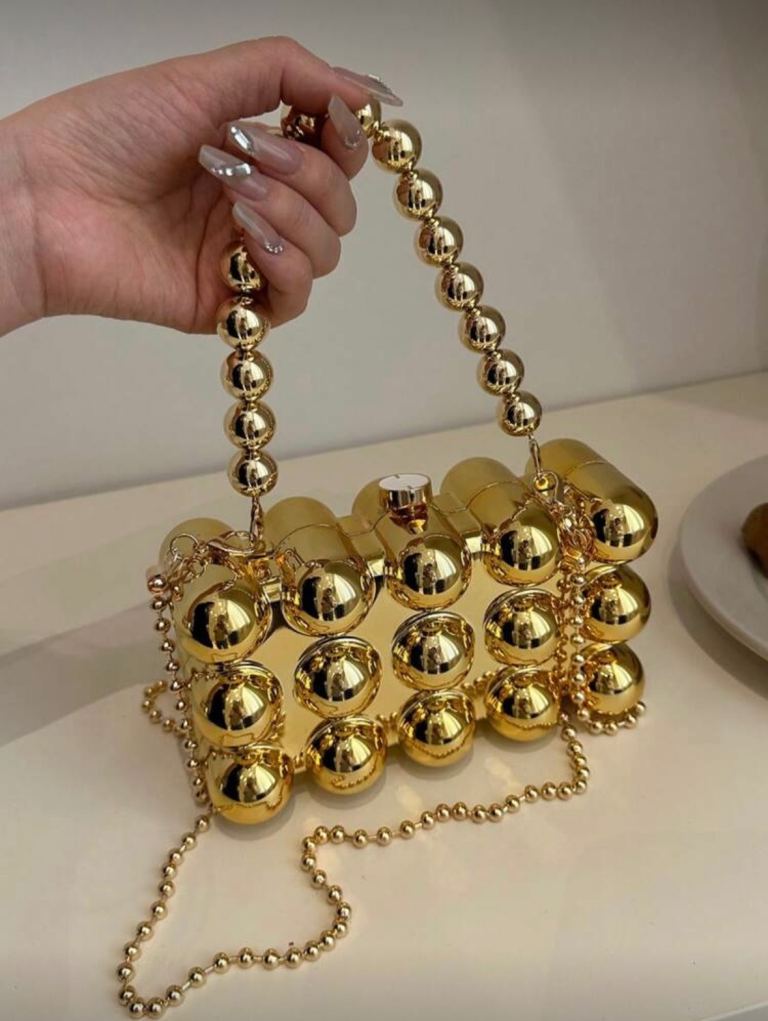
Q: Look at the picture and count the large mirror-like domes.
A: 15